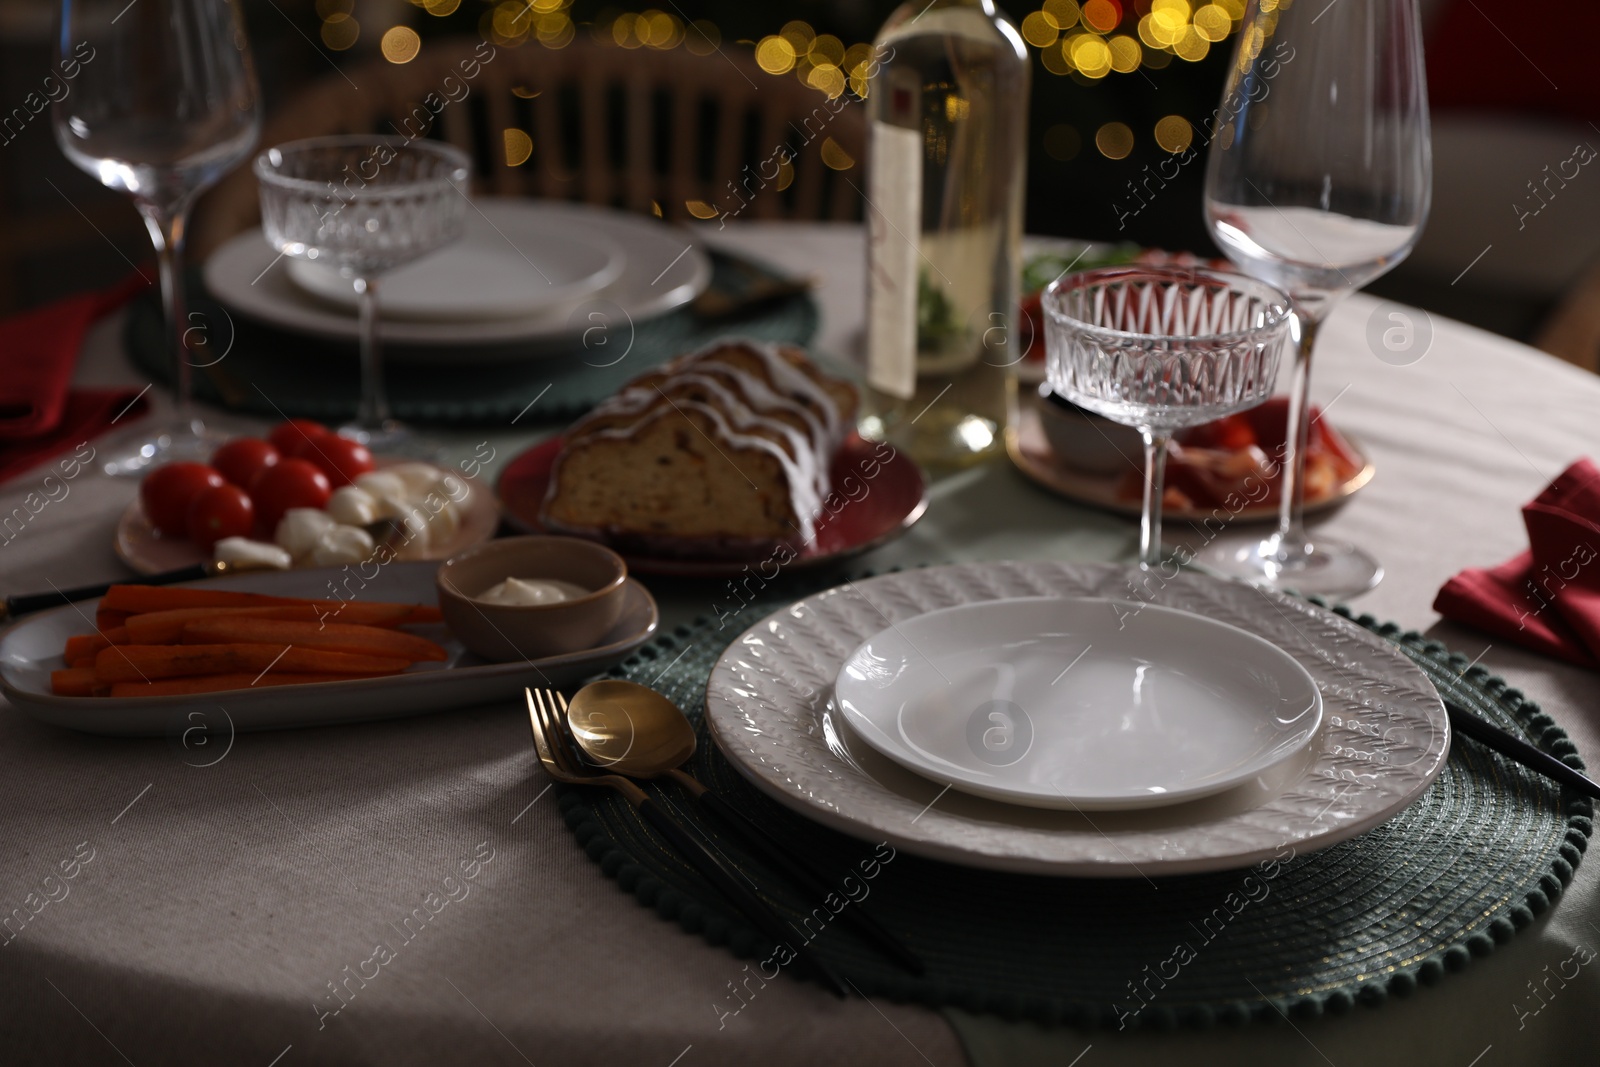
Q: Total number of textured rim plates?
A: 1